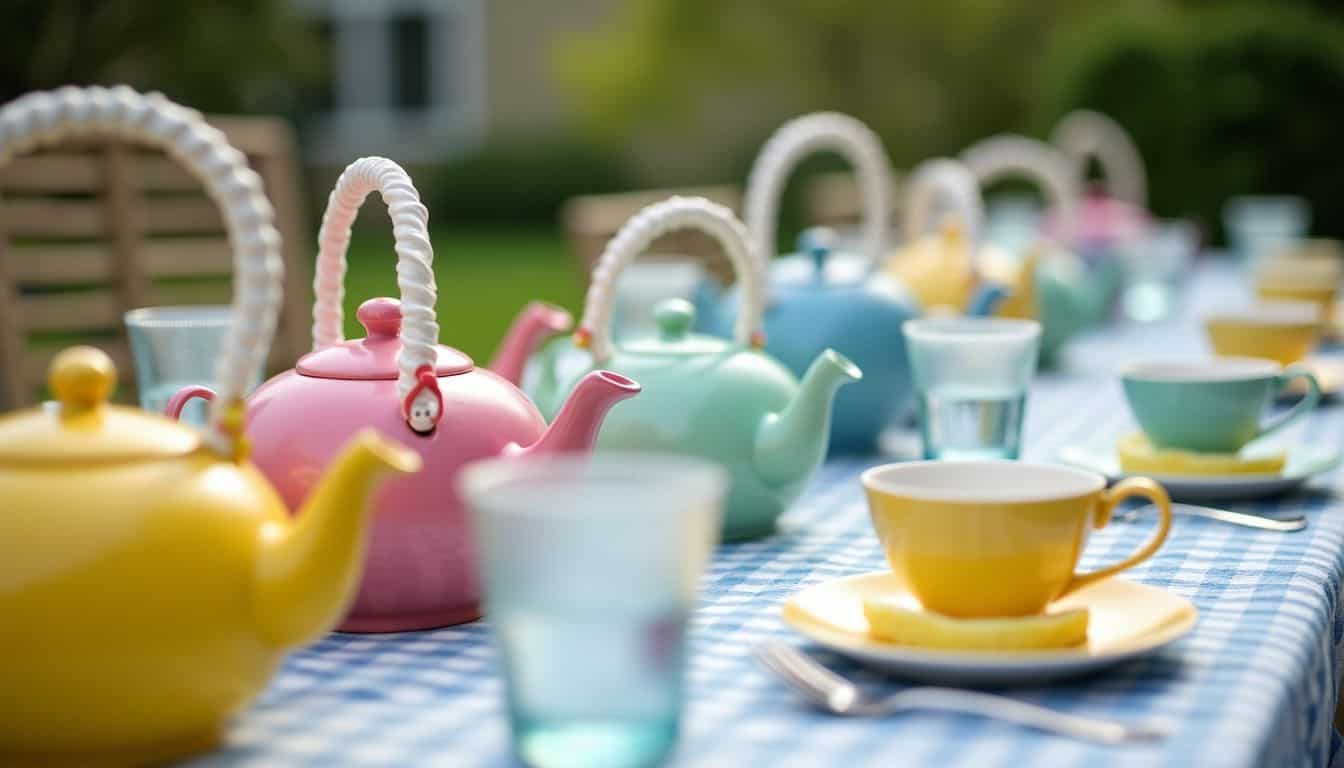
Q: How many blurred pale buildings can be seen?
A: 1